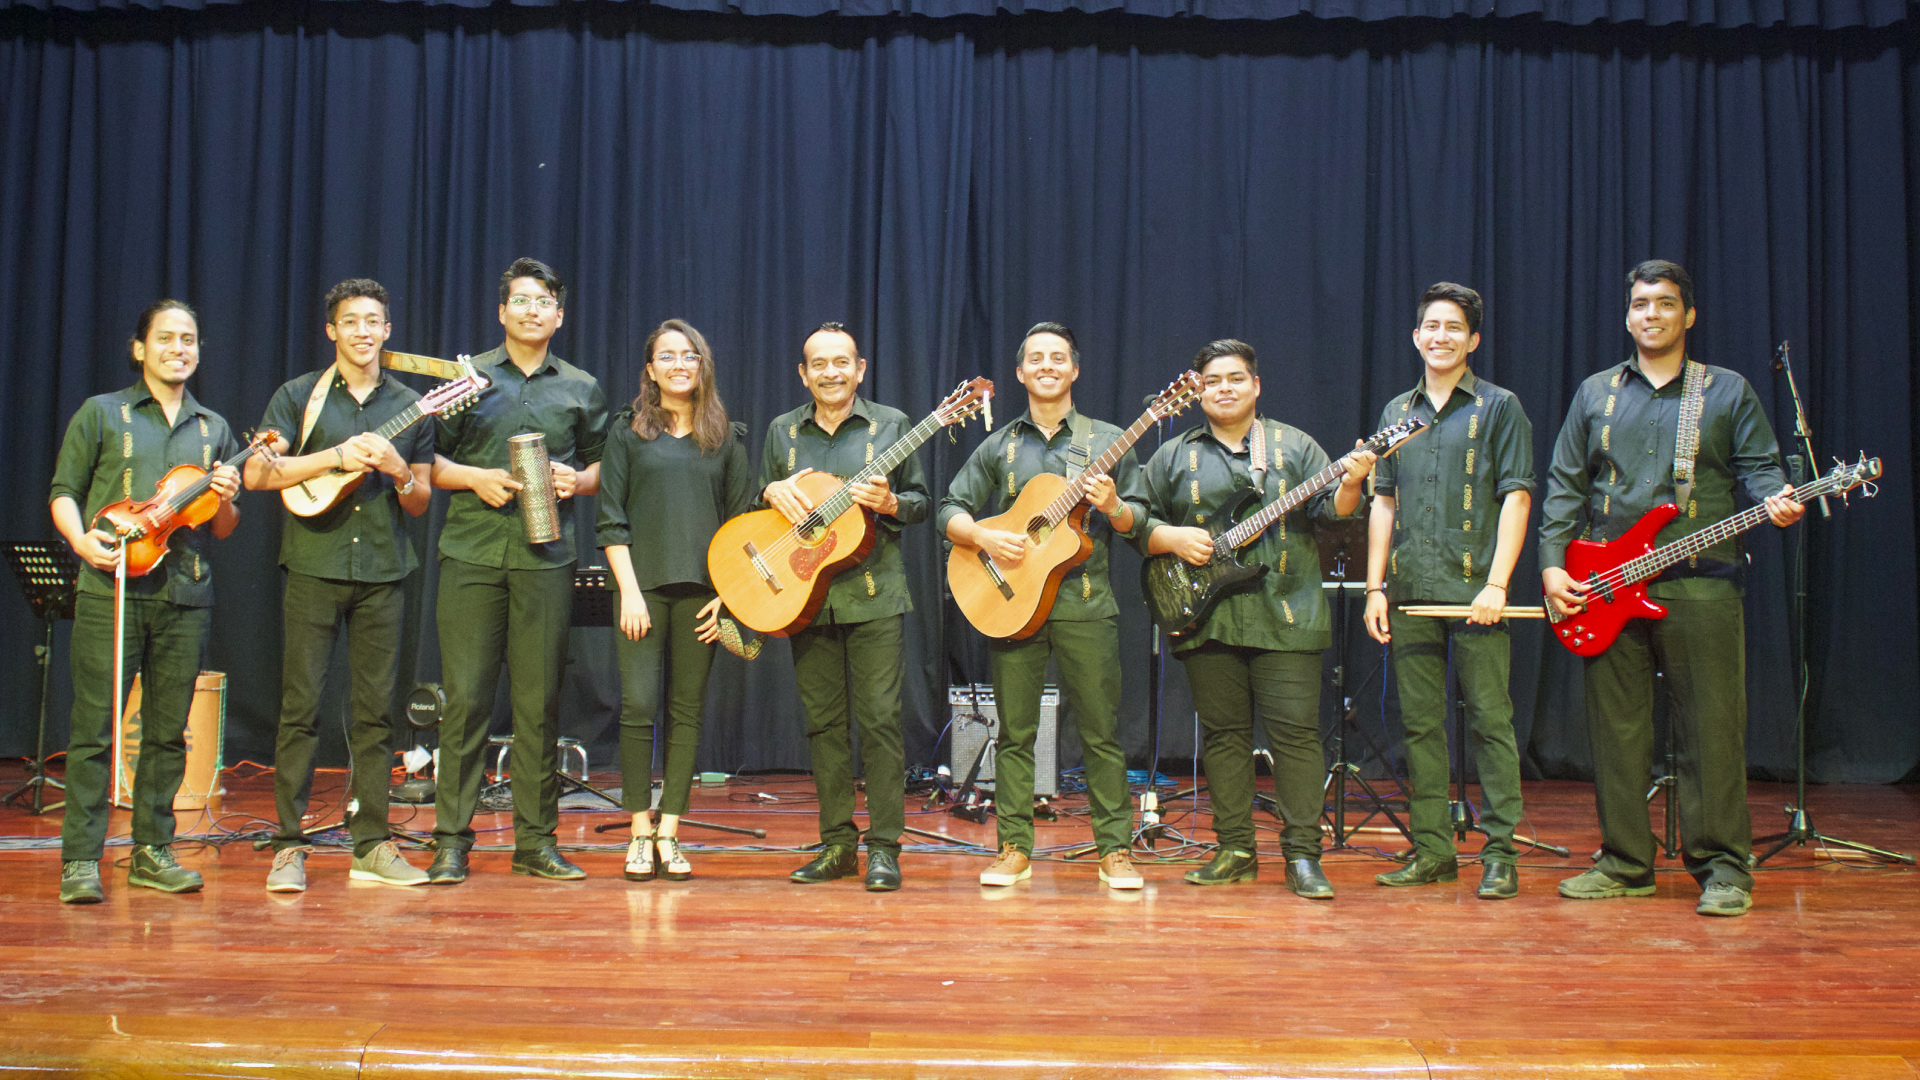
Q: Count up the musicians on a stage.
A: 9